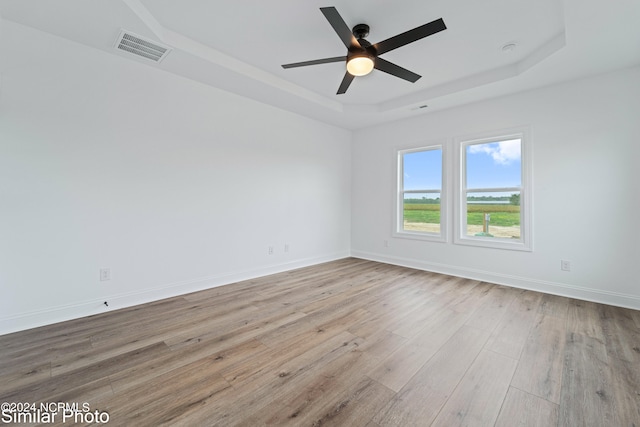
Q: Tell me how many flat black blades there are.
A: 5